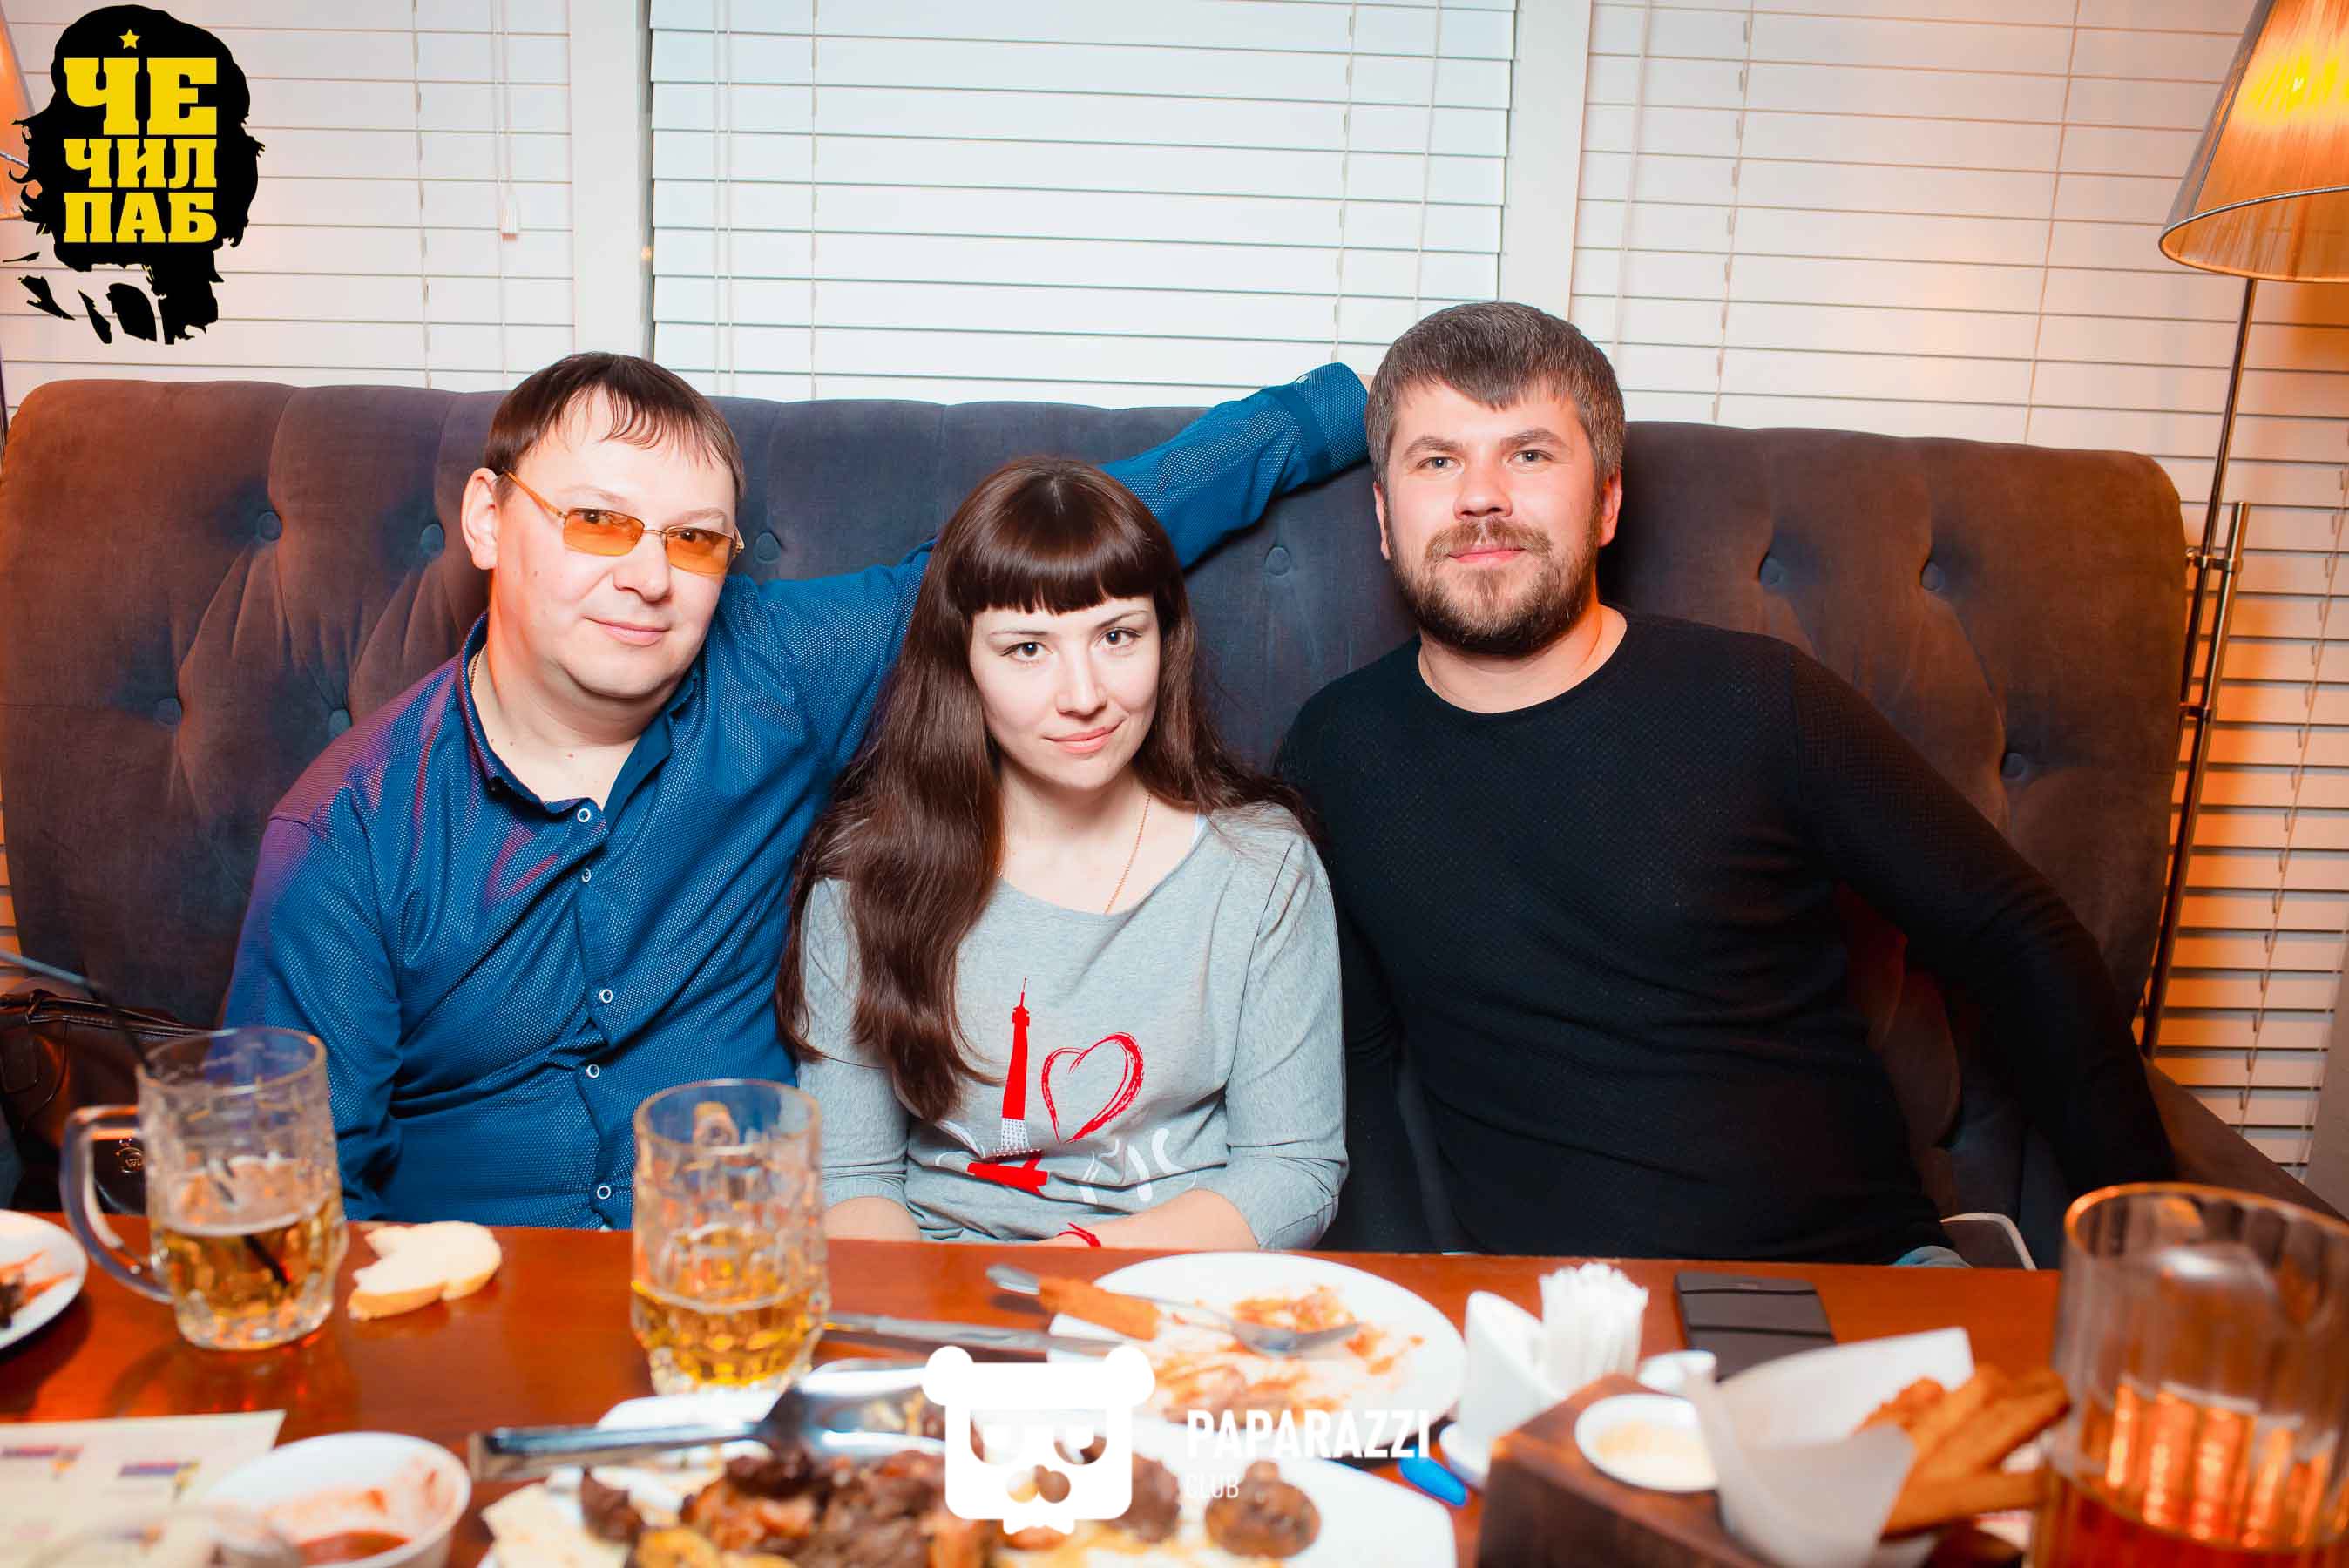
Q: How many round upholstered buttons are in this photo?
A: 9